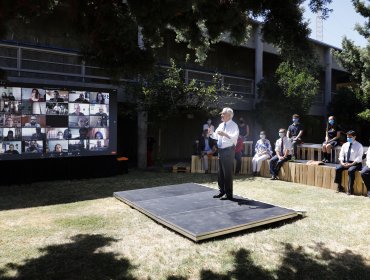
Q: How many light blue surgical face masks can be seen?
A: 3